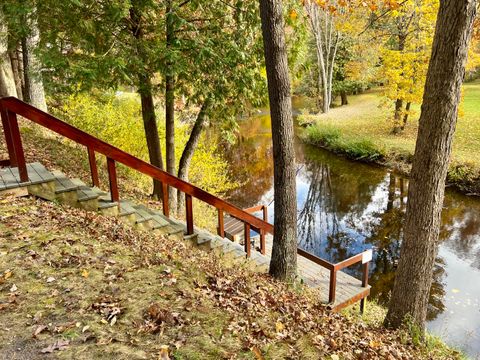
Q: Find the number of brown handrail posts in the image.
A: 12